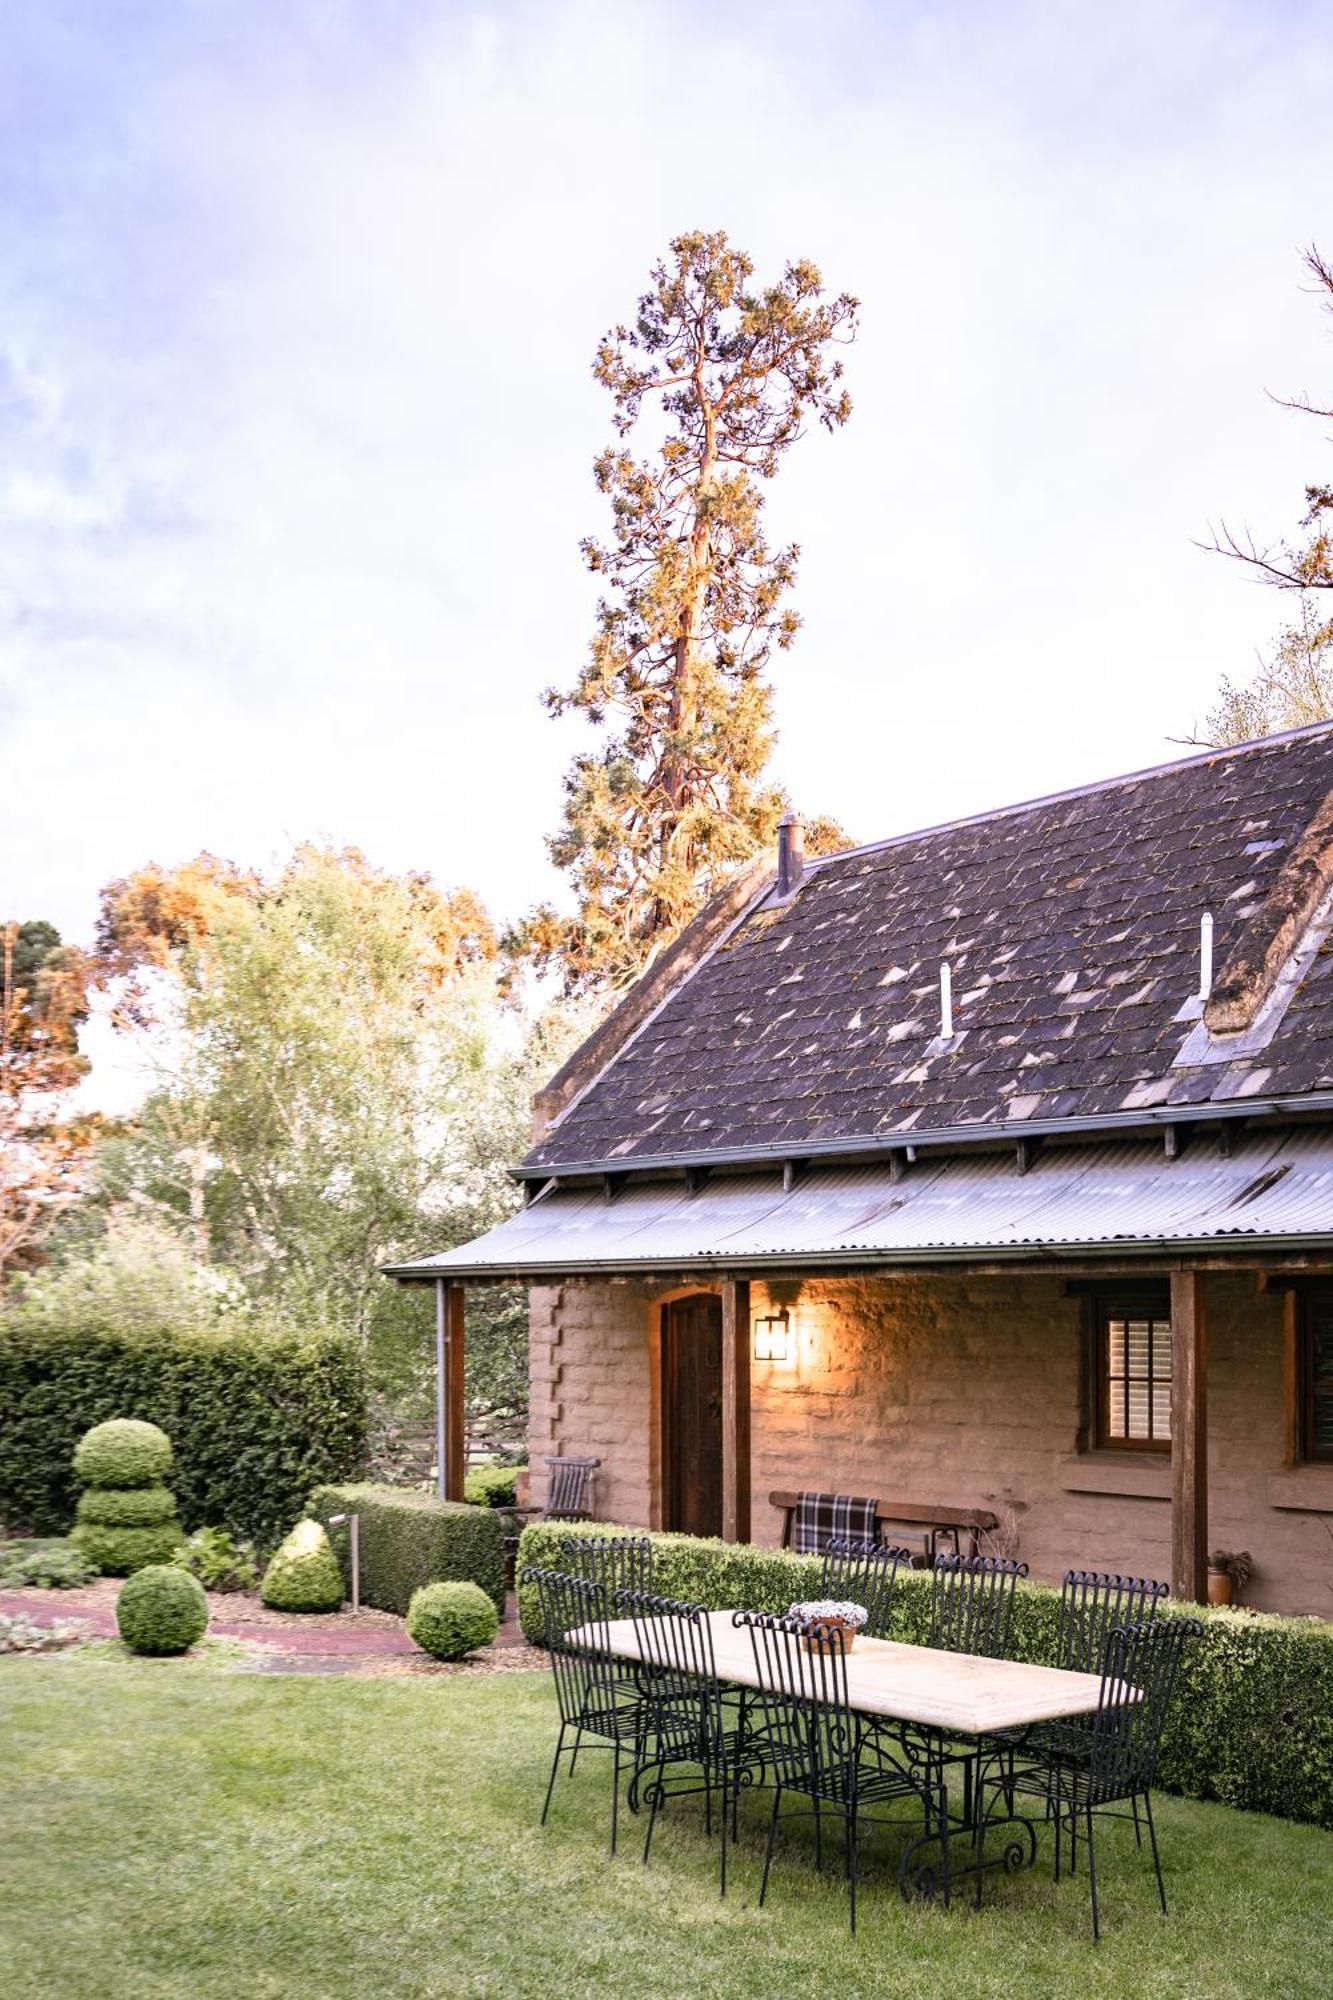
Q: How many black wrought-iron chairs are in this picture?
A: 8